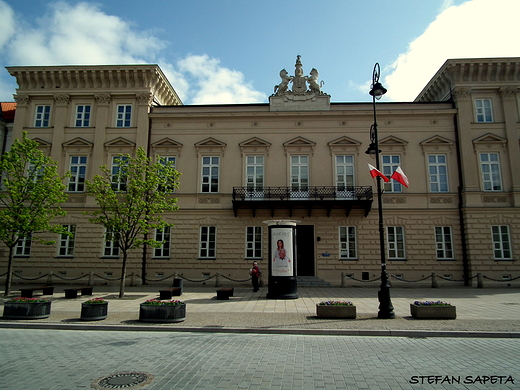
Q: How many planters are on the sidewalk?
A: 5